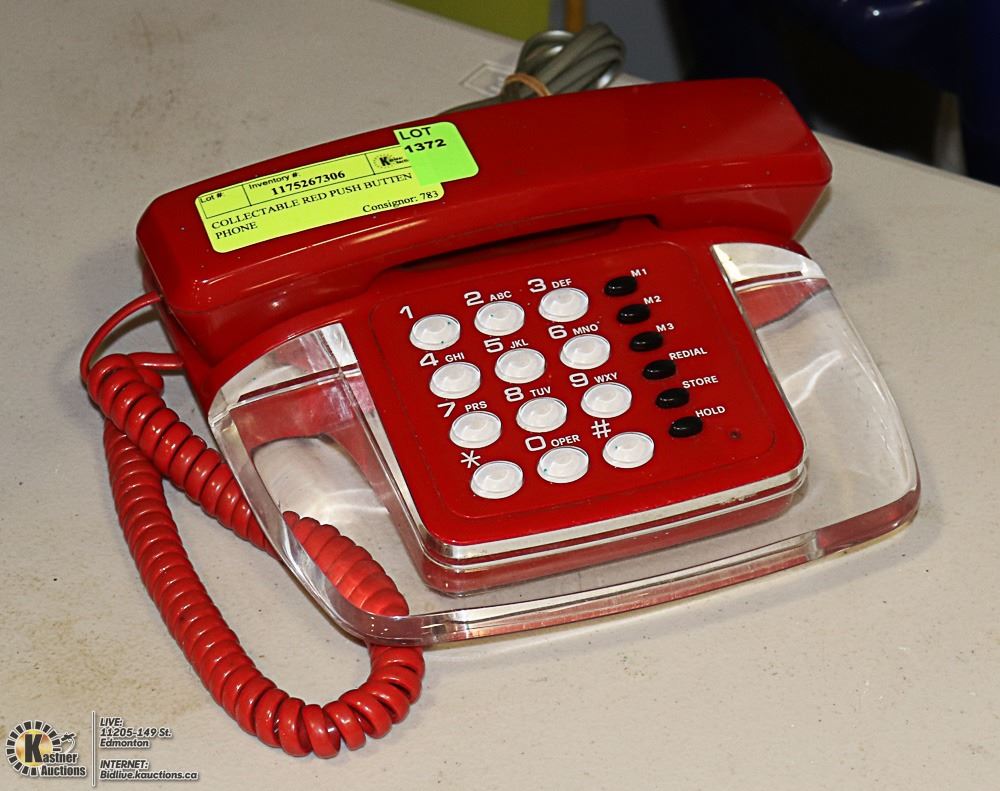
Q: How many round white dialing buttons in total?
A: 12